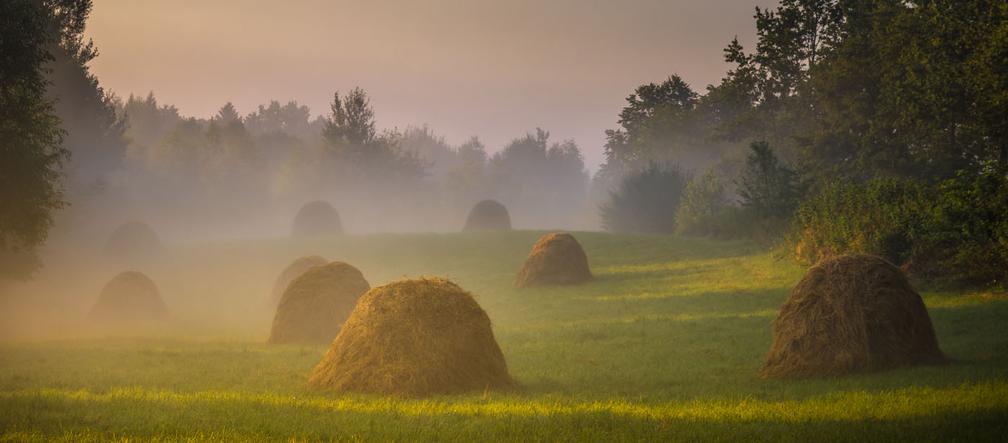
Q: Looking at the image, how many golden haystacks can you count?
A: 9